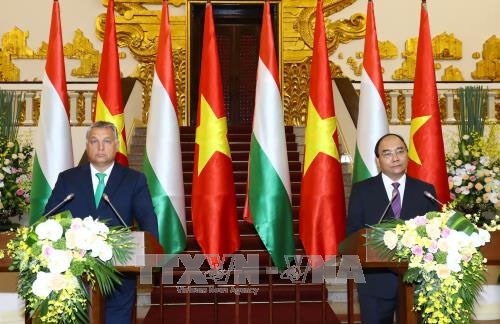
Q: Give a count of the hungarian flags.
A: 4